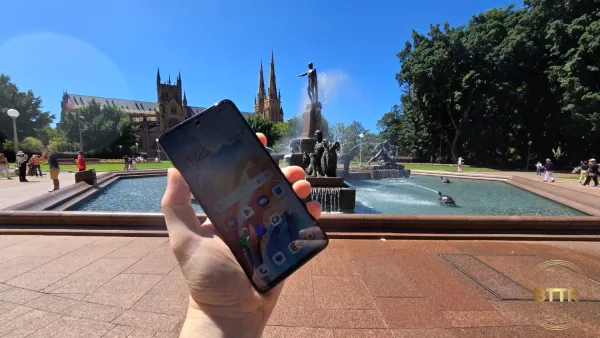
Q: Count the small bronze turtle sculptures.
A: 2